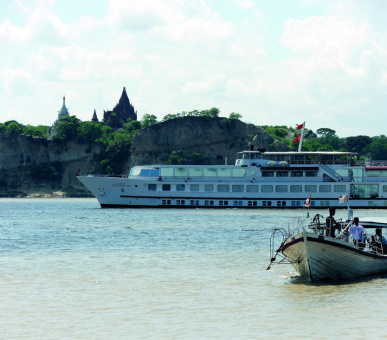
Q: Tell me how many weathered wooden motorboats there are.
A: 1